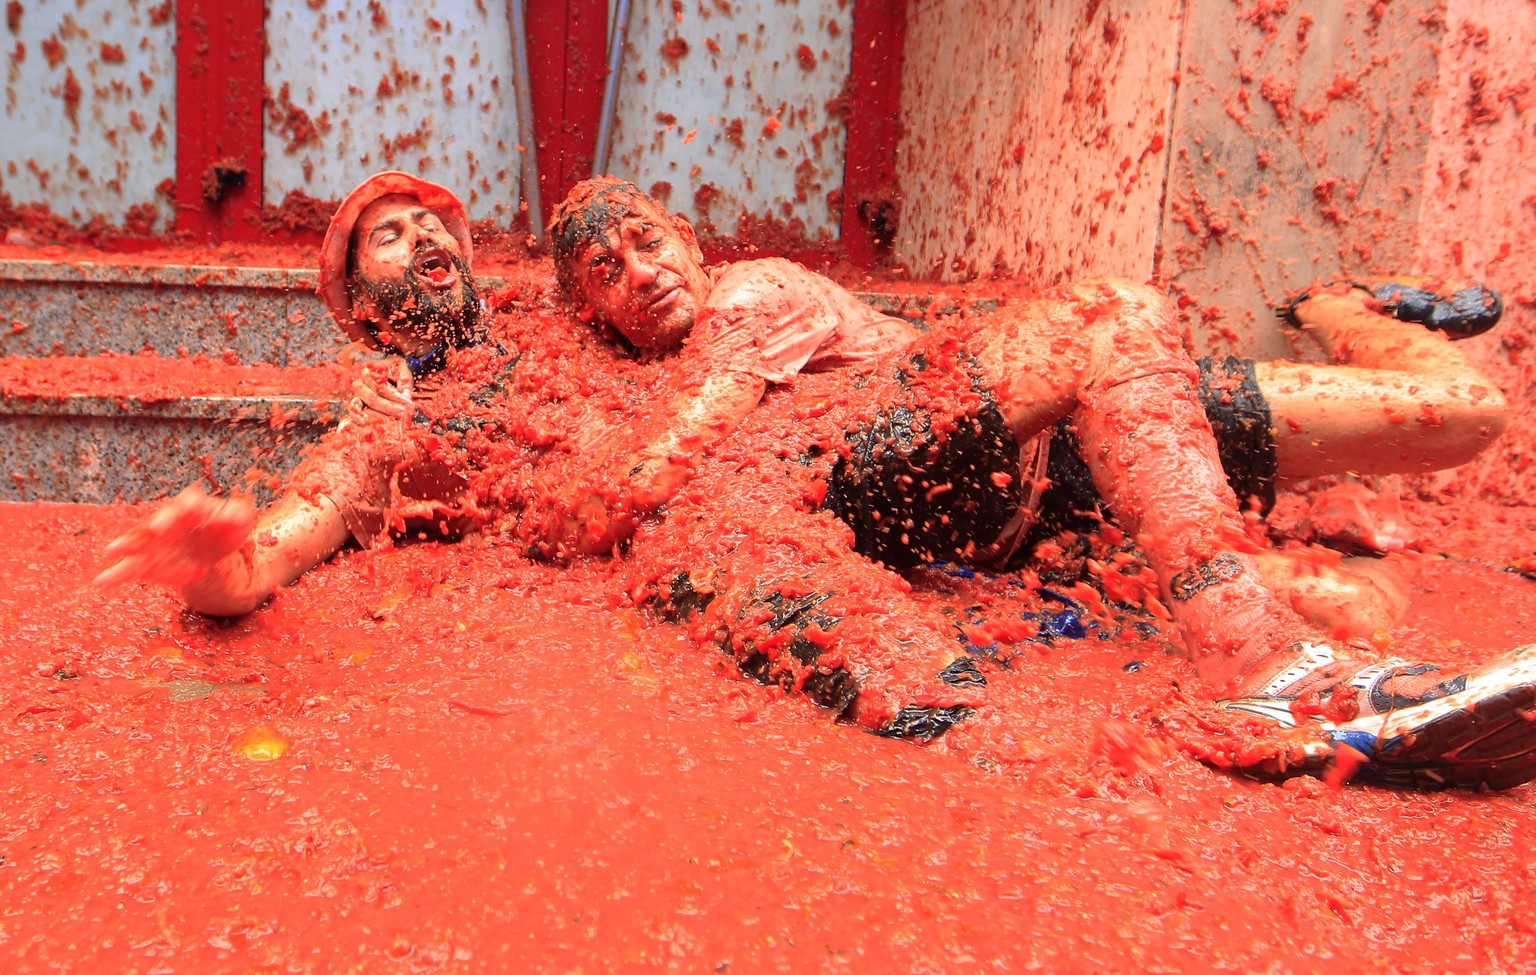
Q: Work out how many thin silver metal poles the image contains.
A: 2